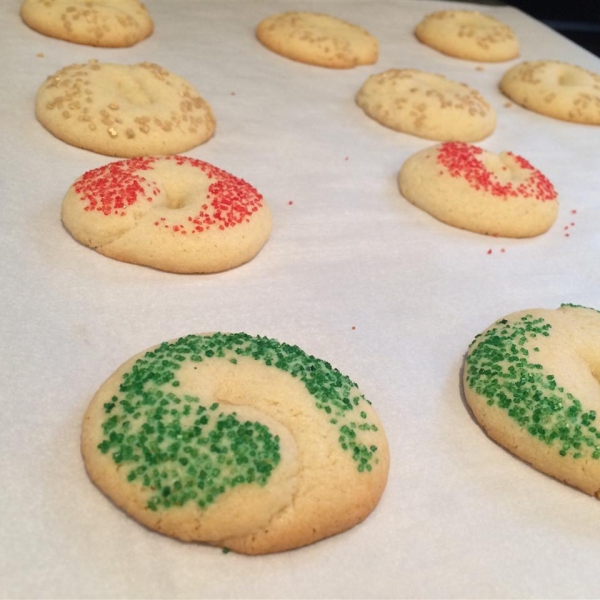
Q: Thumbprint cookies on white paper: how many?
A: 10